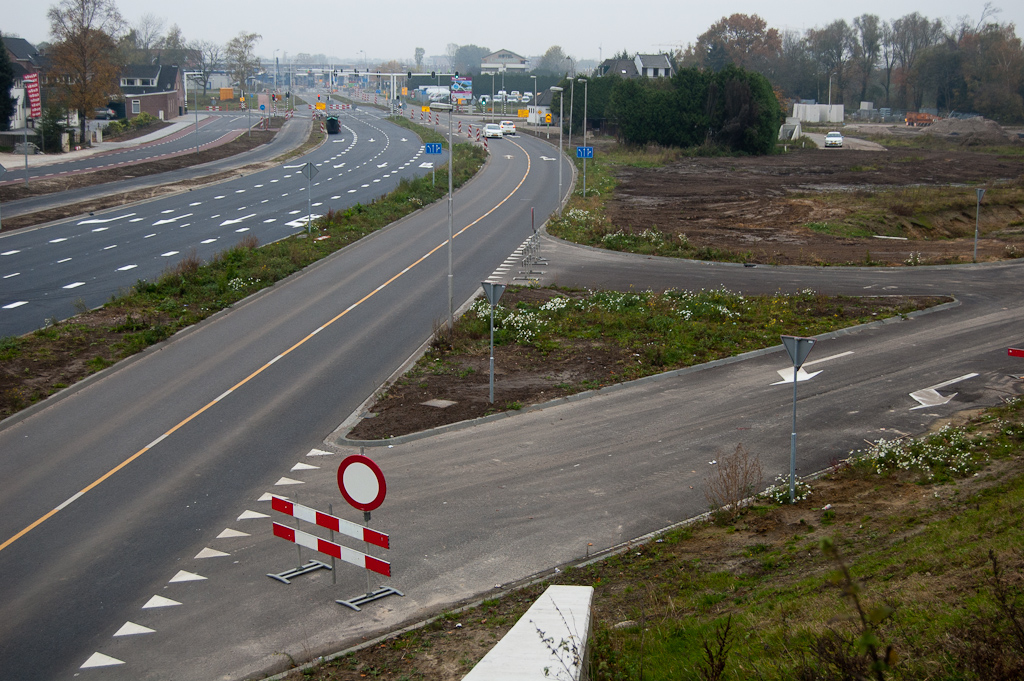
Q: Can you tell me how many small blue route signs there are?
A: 2